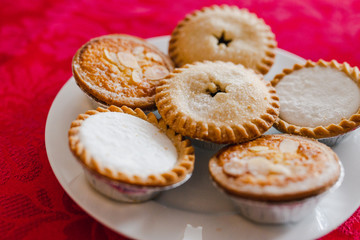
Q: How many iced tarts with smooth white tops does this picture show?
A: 2